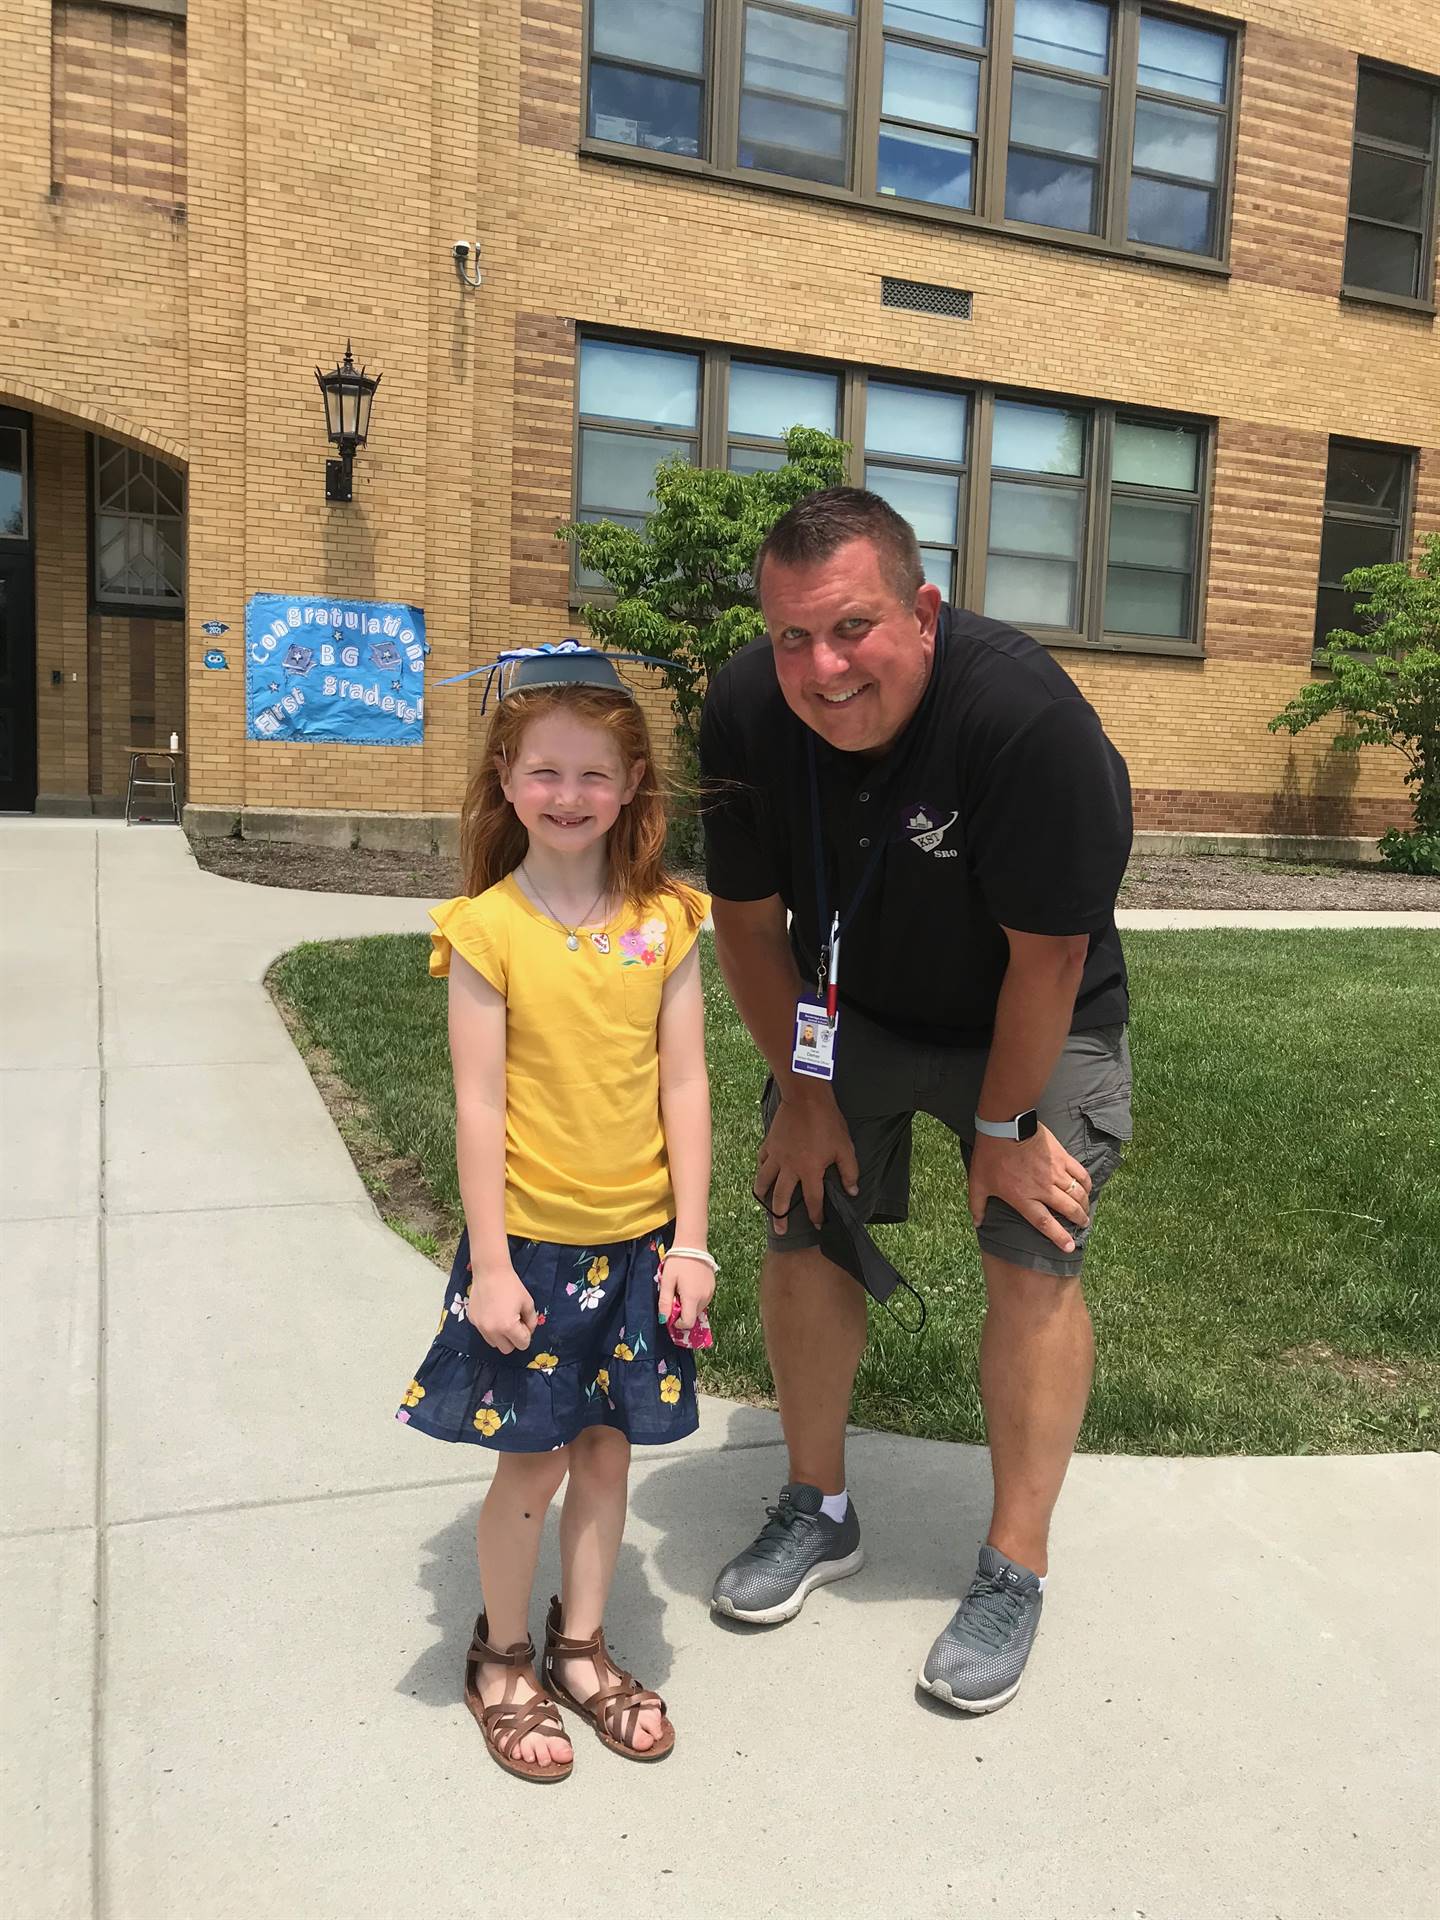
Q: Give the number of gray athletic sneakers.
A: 2